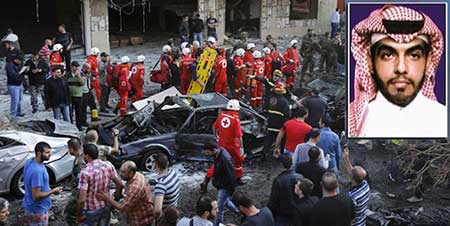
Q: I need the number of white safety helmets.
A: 15